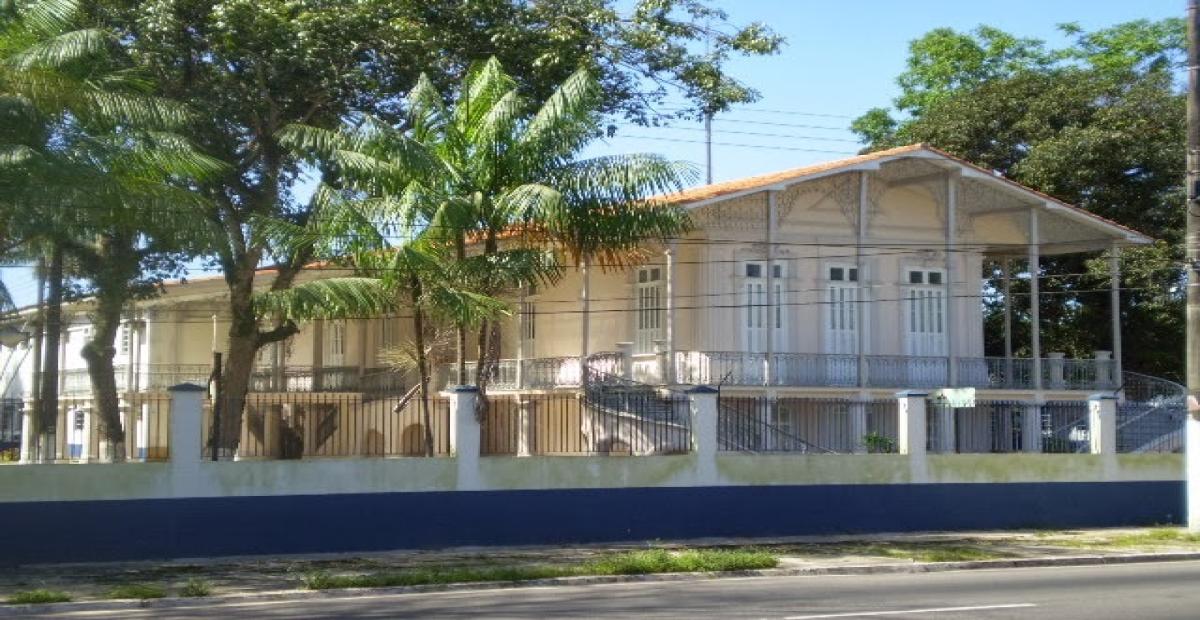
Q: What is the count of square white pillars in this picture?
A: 5